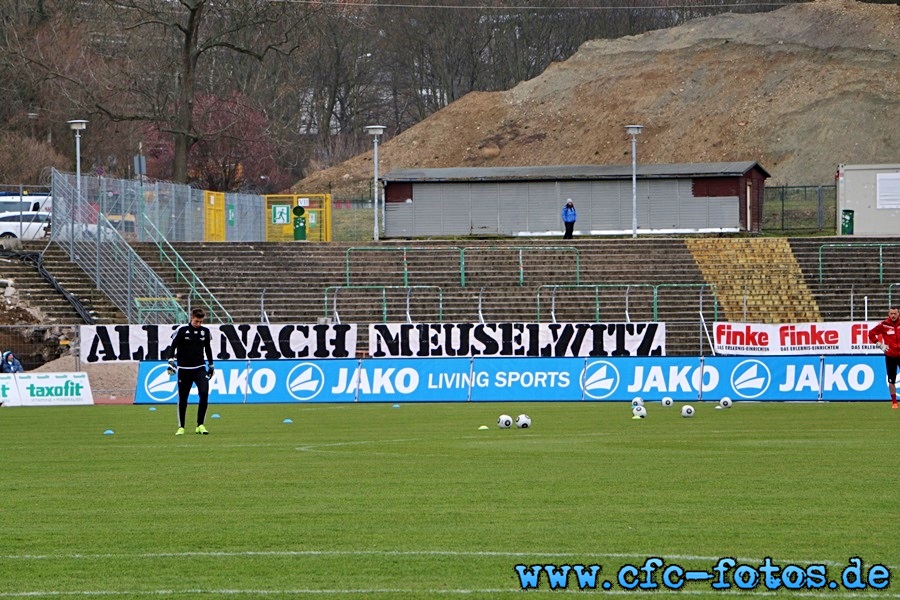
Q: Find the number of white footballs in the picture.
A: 7